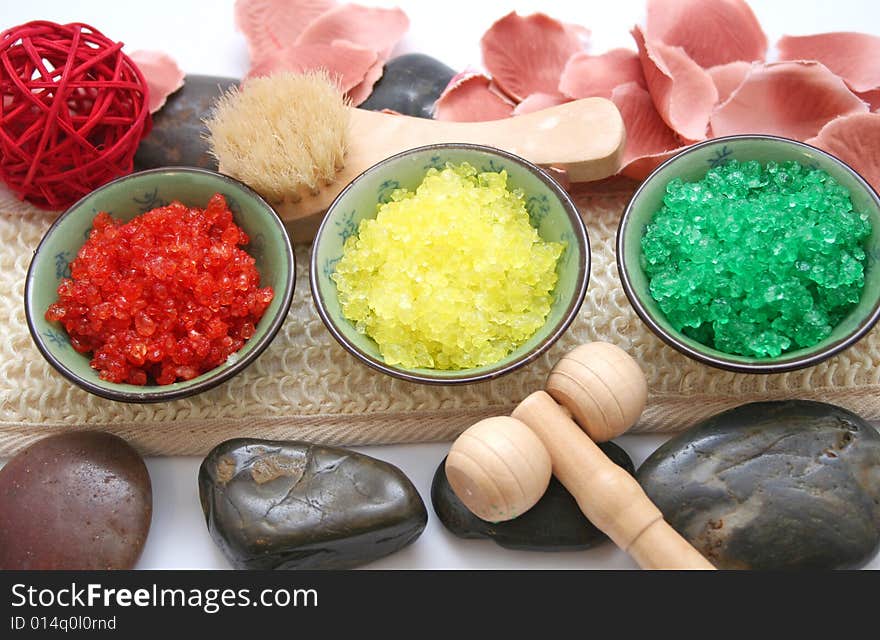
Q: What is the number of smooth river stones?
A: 6